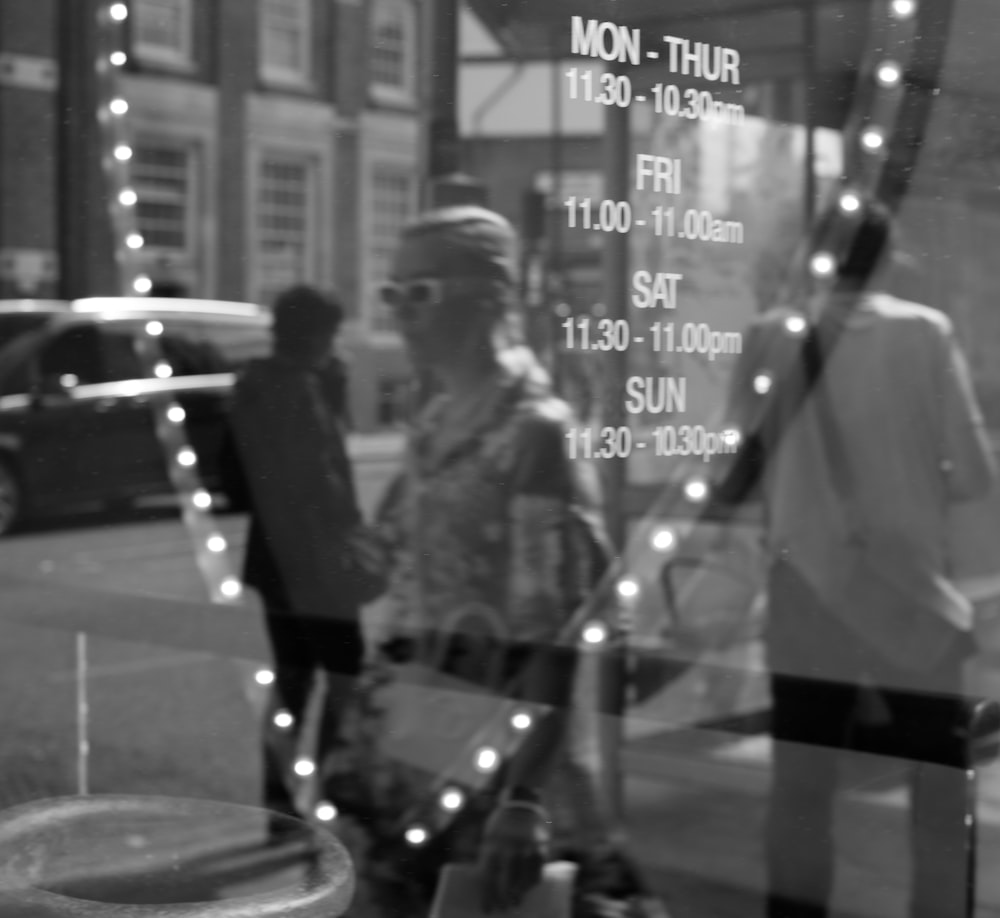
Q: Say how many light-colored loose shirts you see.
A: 1